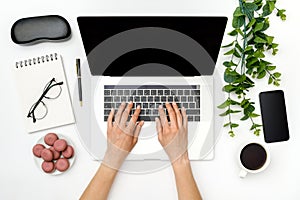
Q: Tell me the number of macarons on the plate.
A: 8